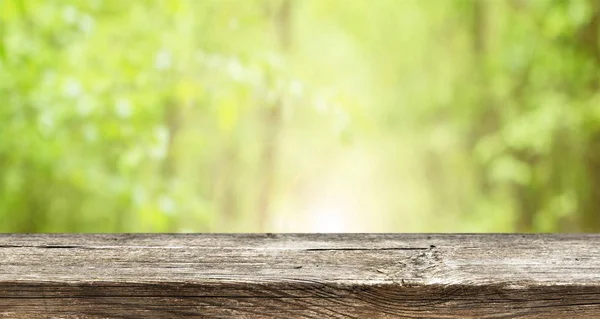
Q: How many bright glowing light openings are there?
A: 1